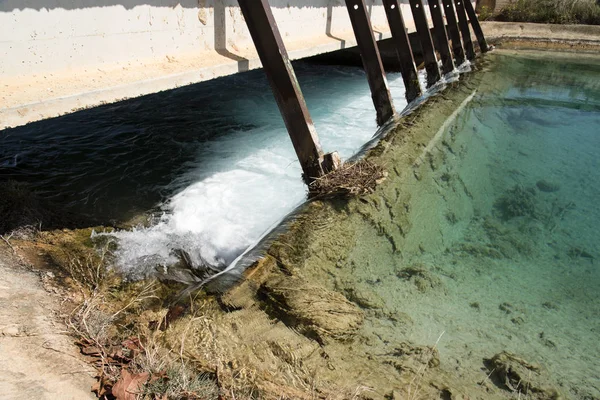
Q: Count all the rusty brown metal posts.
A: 8